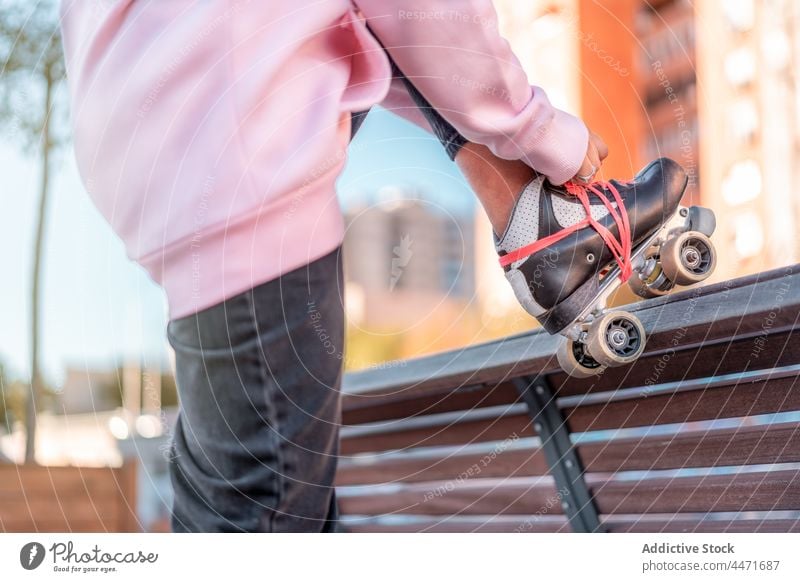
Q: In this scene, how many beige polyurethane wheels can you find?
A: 4